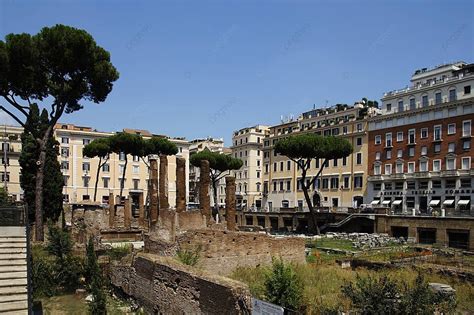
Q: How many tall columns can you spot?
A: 5